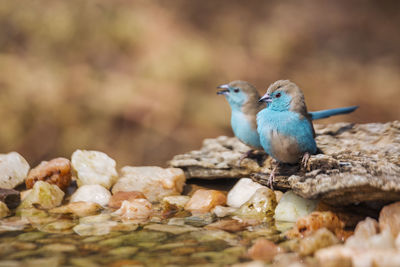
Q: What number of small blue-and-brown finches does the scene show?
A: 2